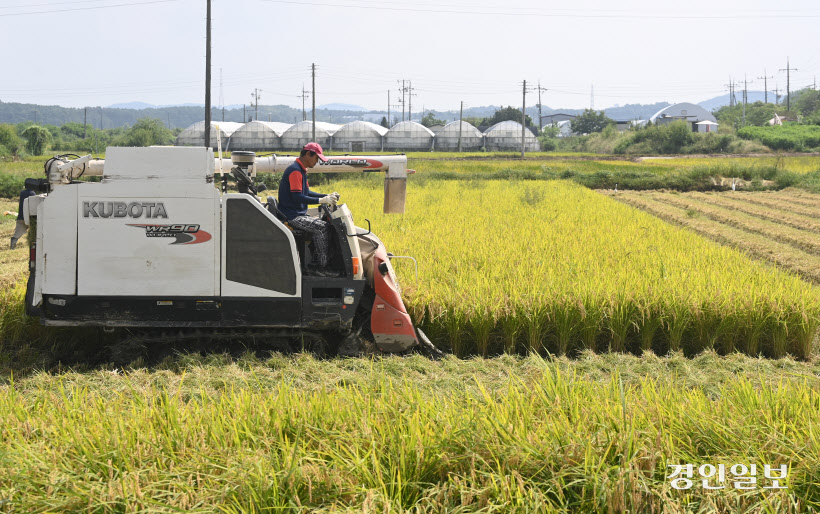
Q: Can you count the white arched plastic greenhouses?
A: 7